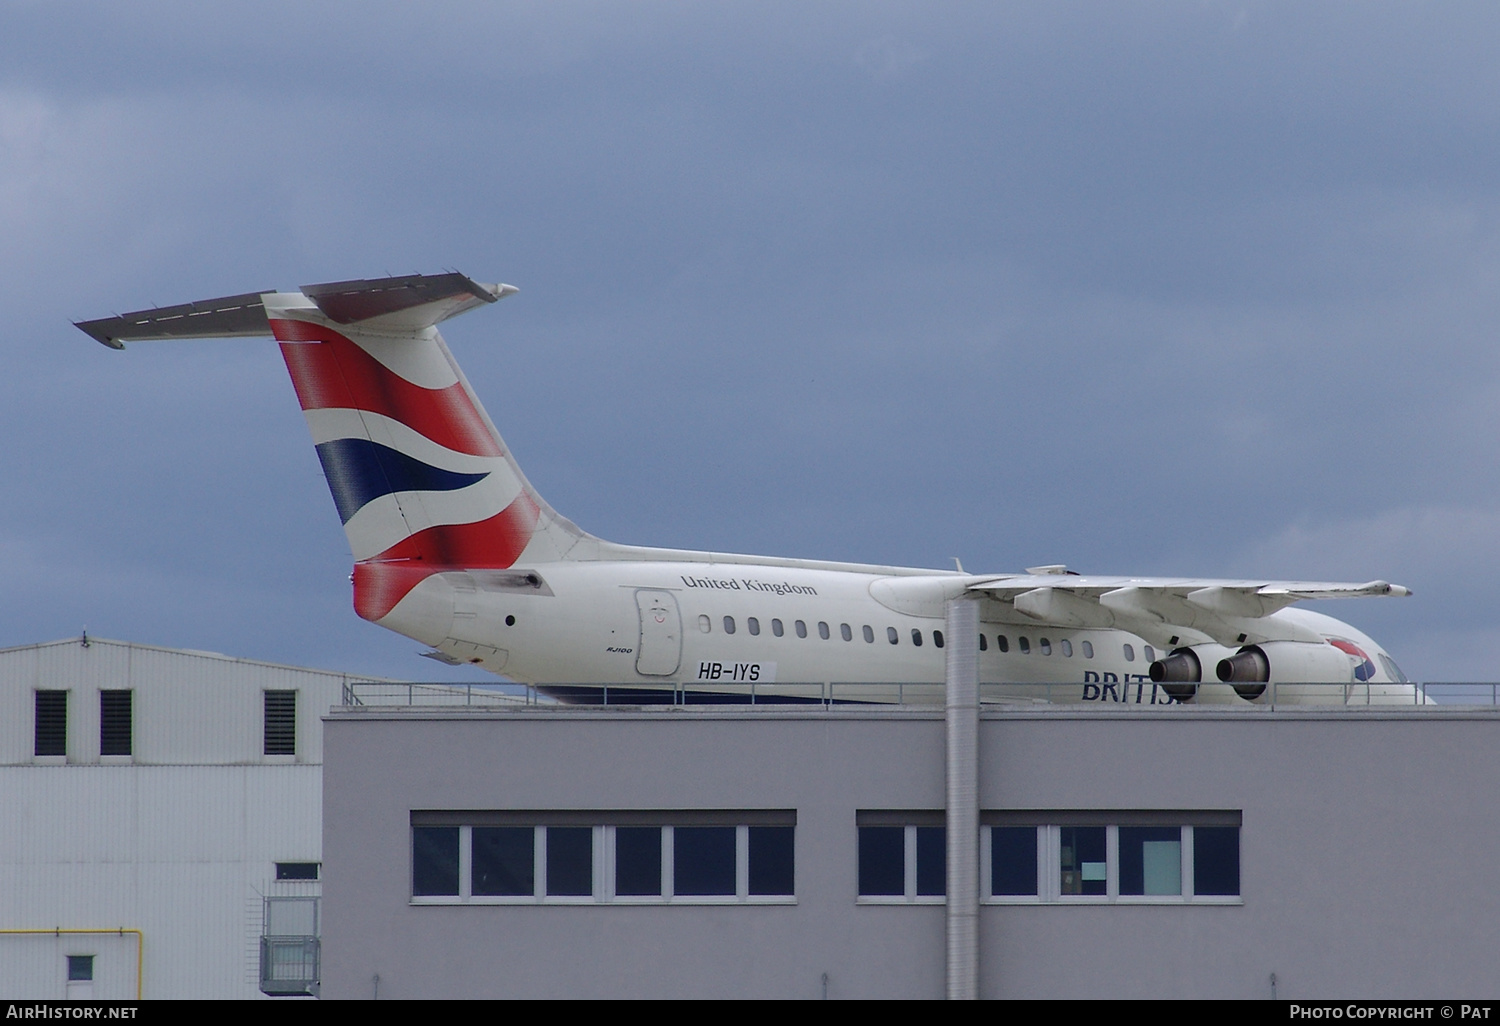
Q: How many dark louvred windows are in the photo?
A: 3